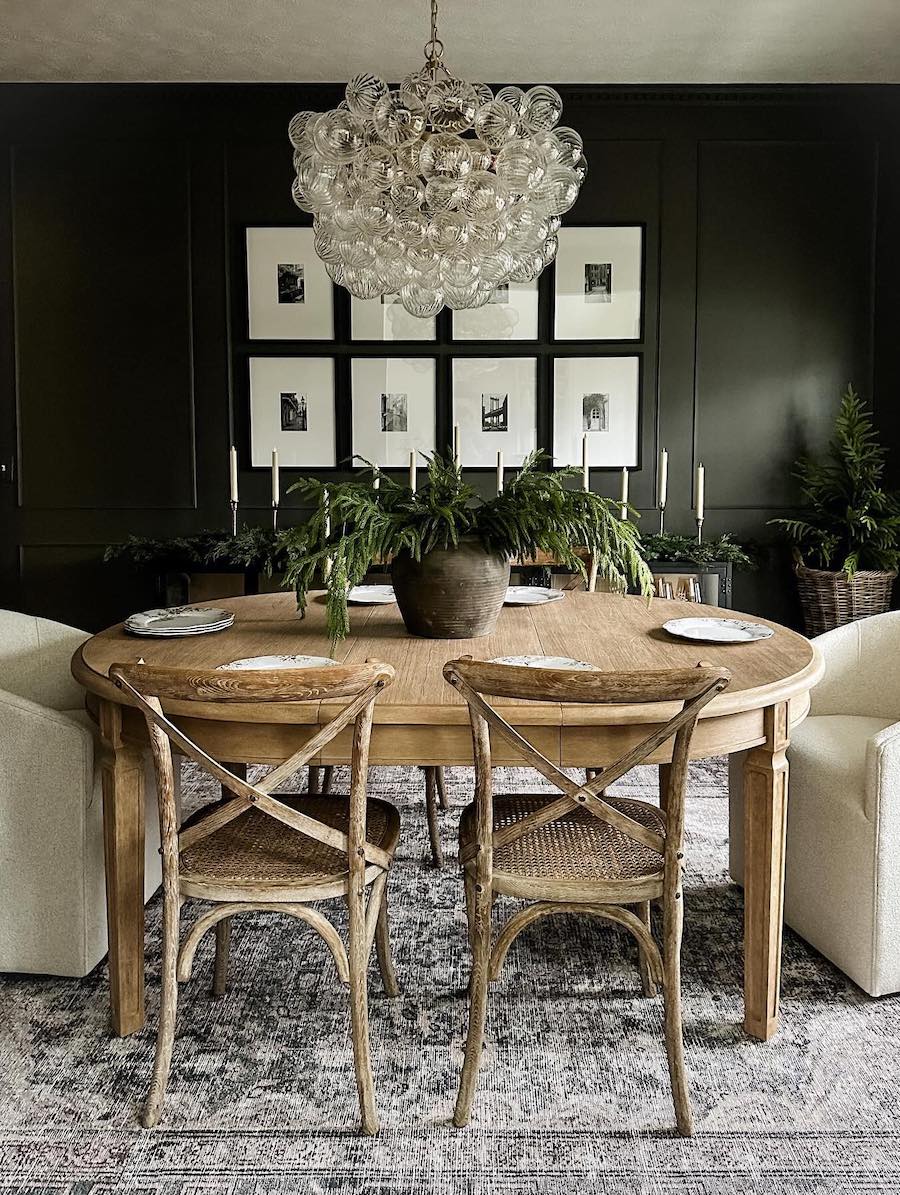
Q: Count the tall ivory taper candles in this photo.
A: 11